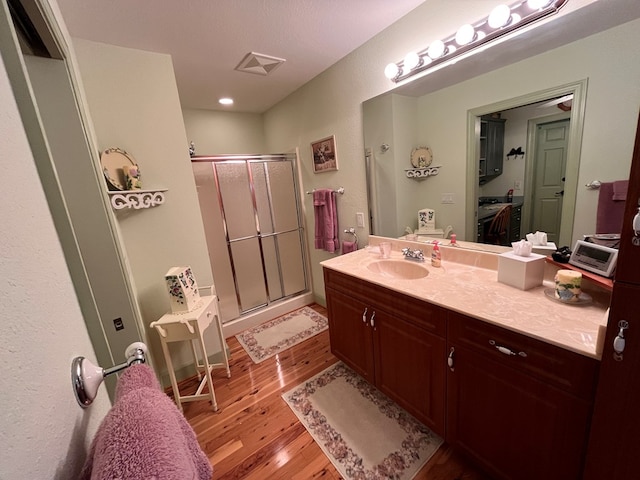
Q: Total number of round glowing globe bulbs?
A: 6